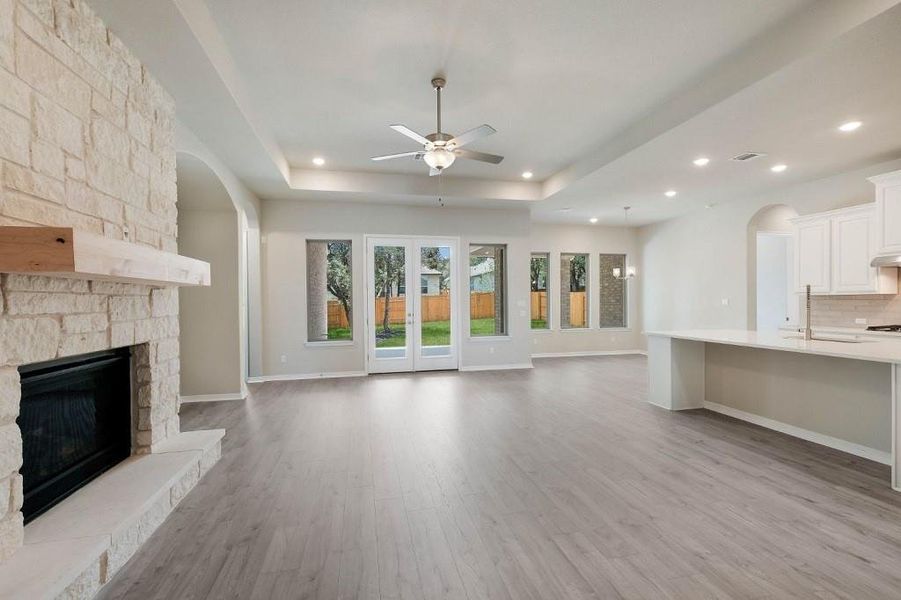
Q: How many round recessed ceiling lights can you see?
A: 7